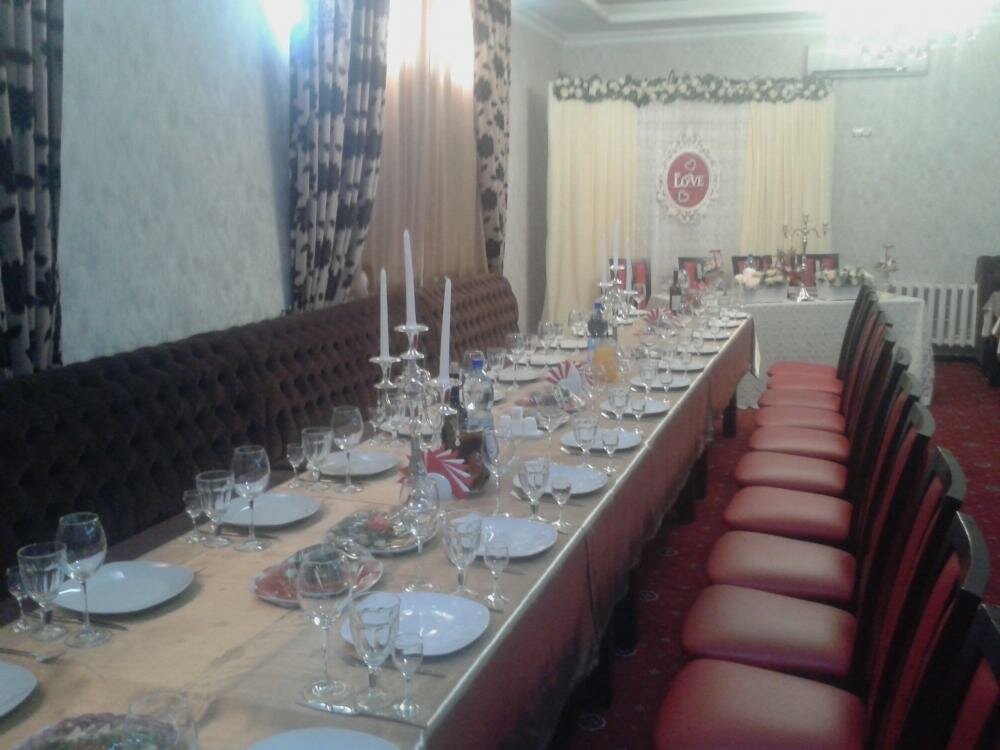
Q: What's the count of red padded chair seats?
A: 10